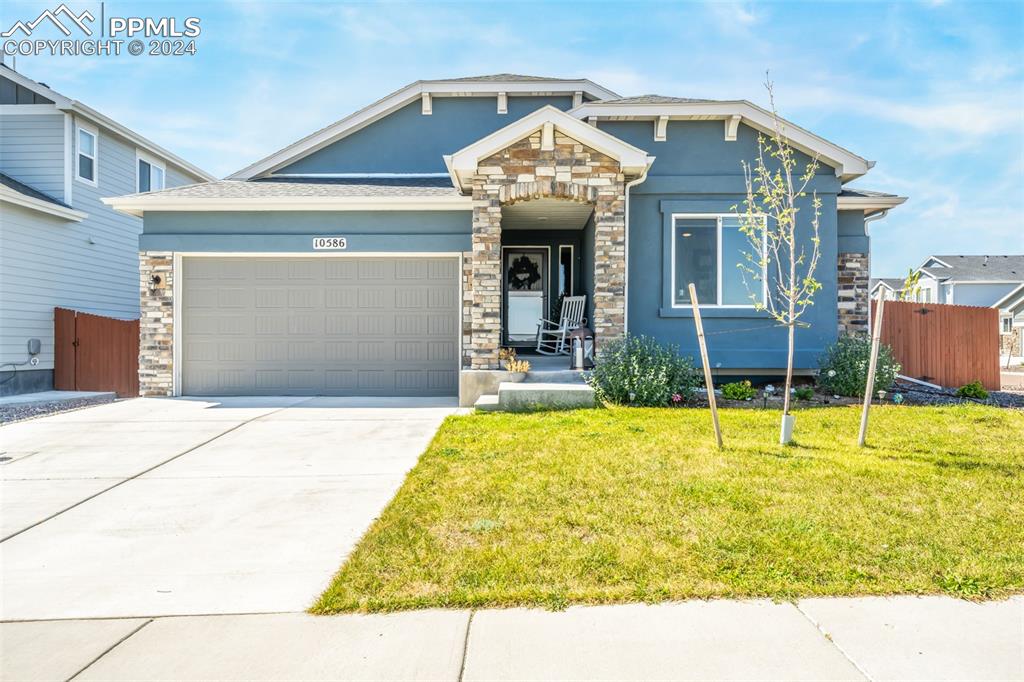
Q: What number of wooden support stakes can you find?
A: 2